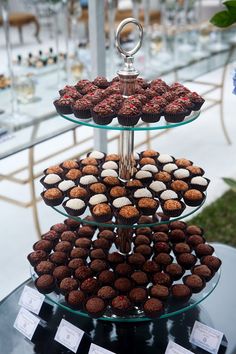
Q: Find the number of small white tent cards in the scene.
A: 6